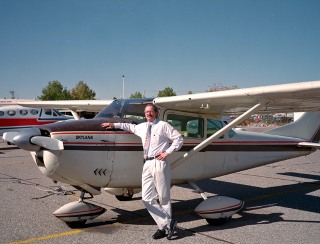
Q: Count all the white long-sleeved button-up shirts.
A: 1